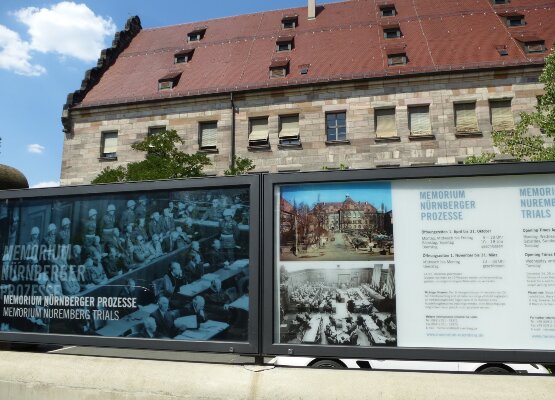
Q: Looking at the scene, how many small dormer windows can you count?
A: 12